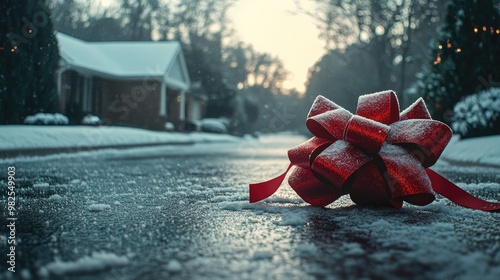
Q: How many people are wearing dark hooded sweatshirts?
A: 0